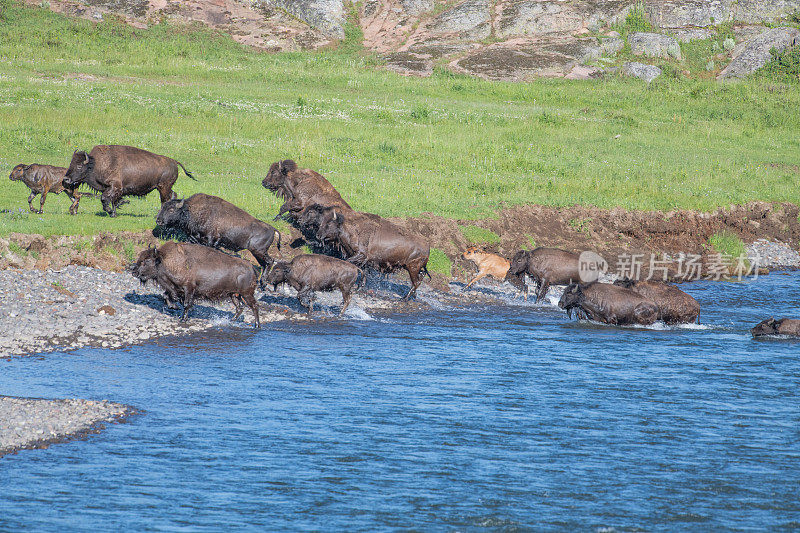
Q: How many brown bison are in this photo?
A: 12